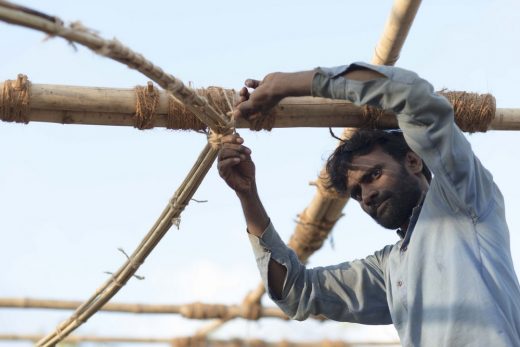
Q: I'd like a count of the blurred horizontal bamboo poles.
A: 2